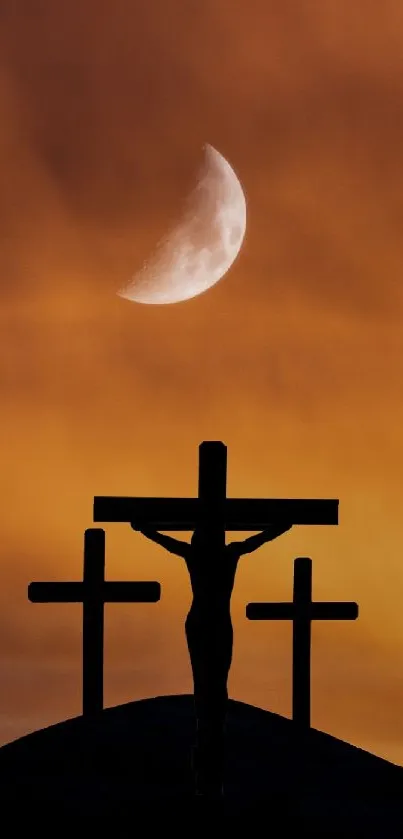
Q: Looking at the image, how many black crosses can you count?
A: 3